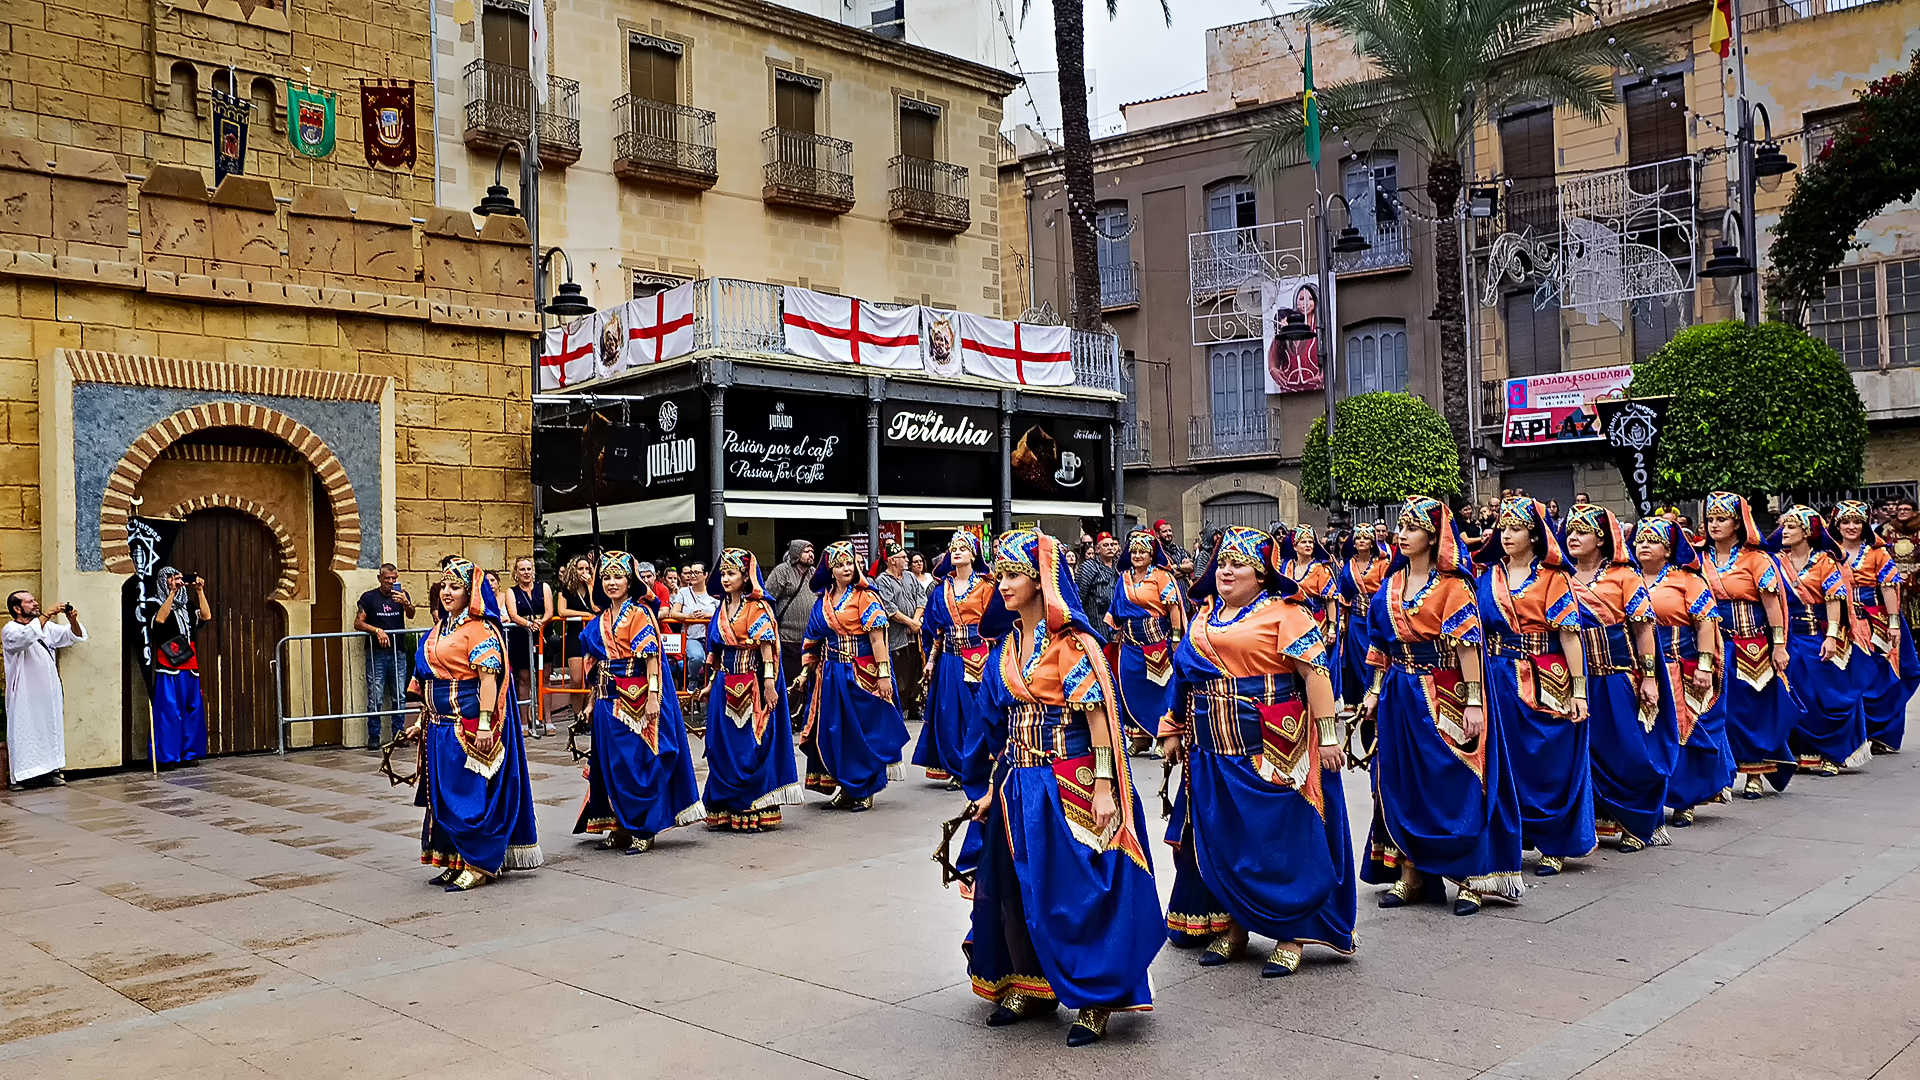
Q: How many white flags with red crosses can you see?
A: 4